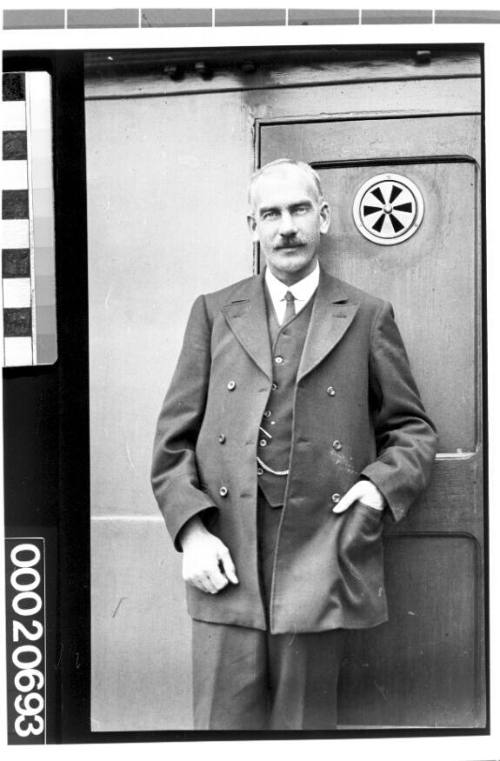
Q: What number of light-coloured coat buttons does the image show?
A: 6